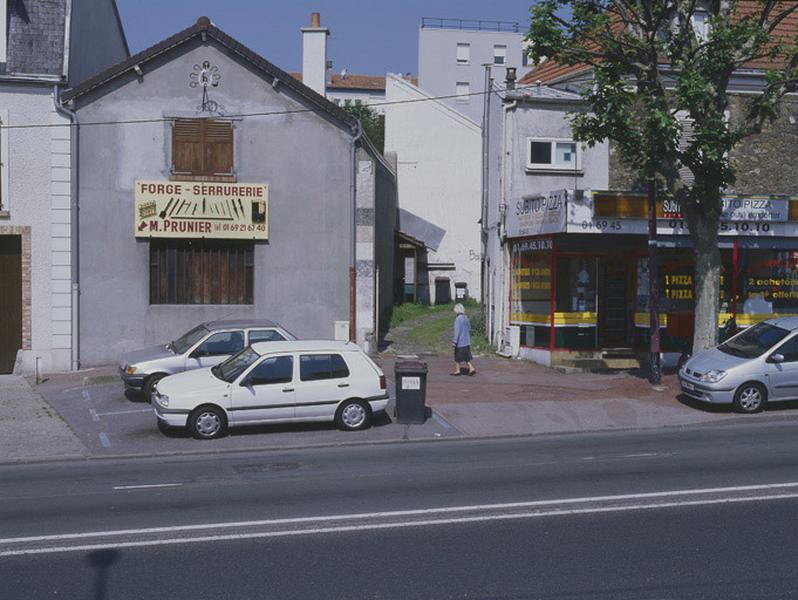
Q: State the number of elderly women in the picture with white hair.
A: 1